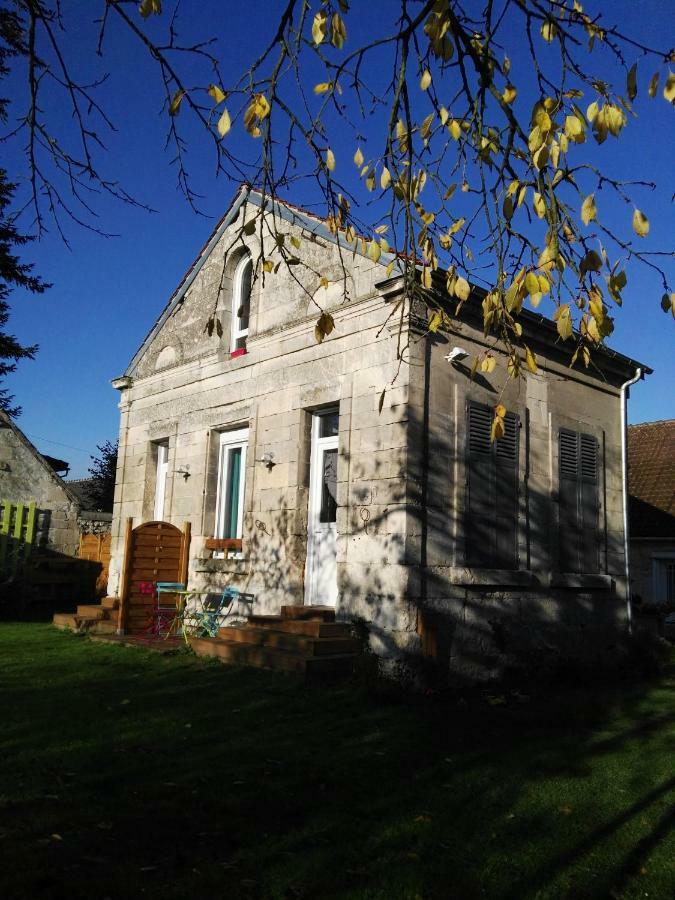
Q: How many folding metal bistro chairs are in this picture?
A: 3